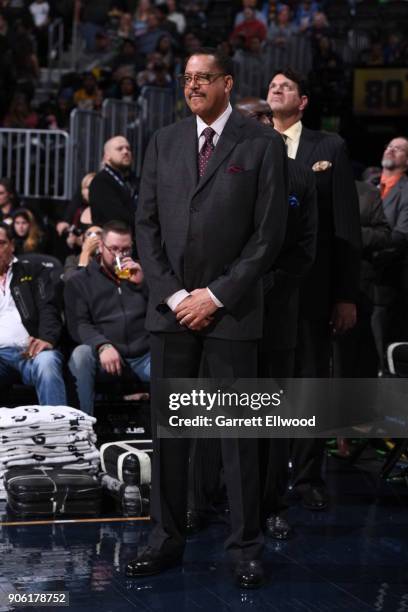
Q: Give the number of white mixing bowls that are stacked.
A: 0